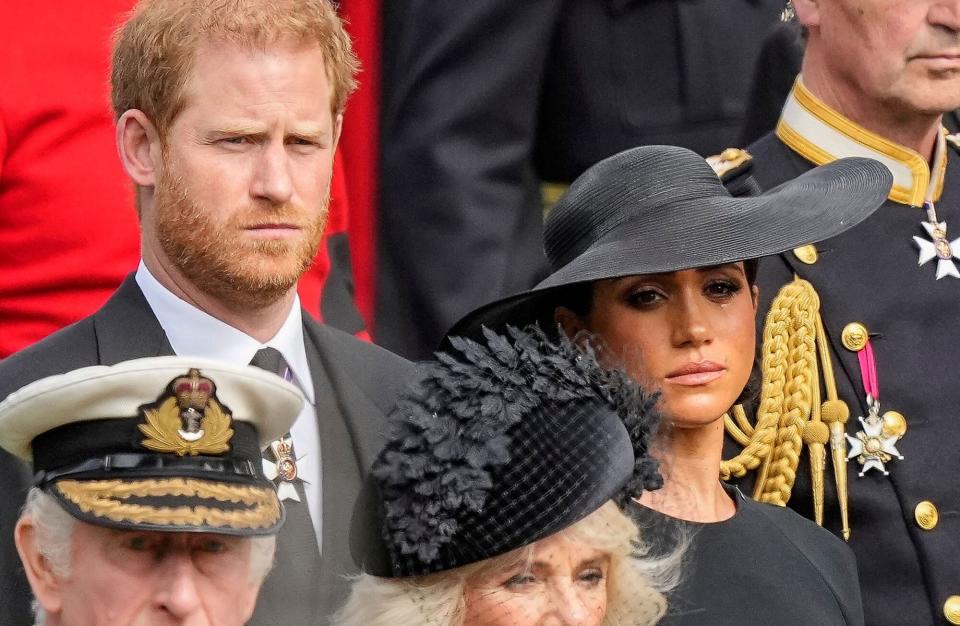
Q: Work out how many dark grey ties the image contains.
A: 1